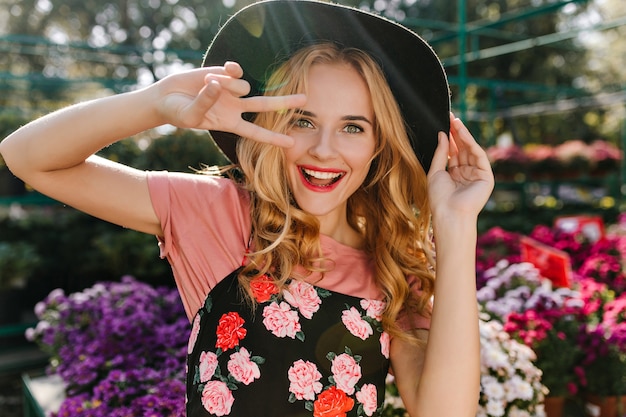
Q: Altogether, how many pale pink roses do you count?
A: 12